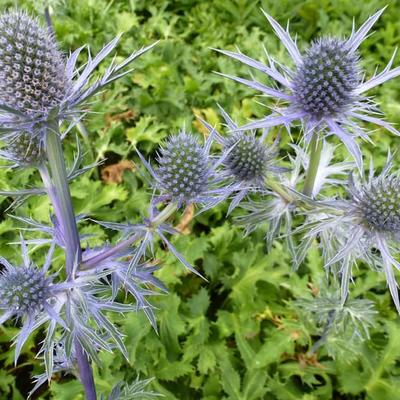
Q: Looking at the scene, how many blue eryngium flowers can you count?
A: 7